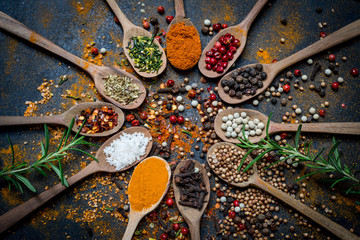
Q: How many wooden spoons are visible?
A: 11